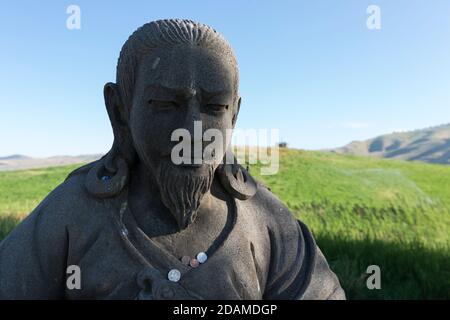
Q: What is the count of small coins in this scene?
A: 4